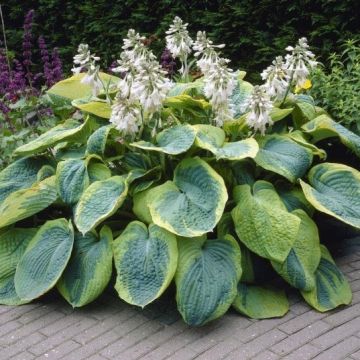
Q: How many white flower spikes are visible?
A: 11